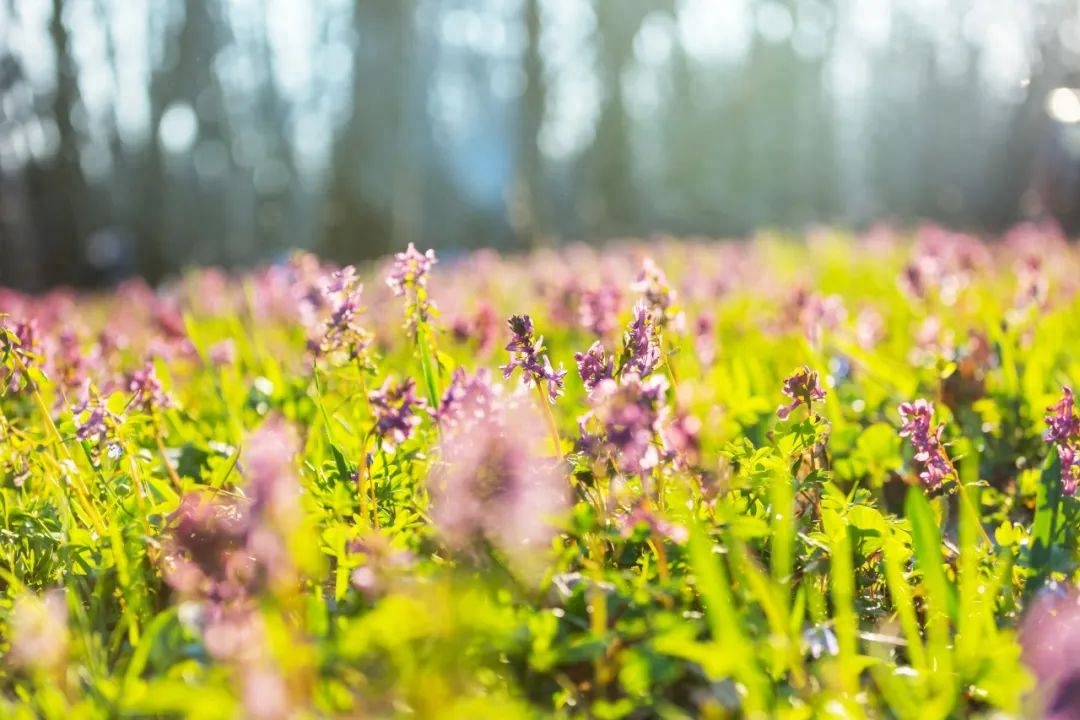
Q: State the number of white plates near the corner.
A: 0